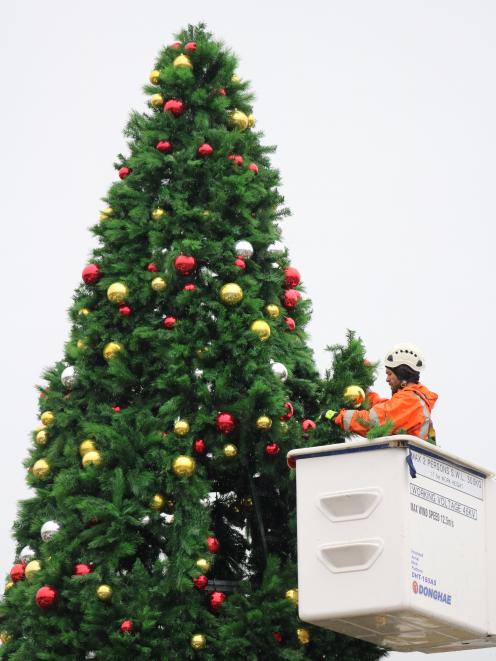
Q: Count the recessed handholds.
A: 2